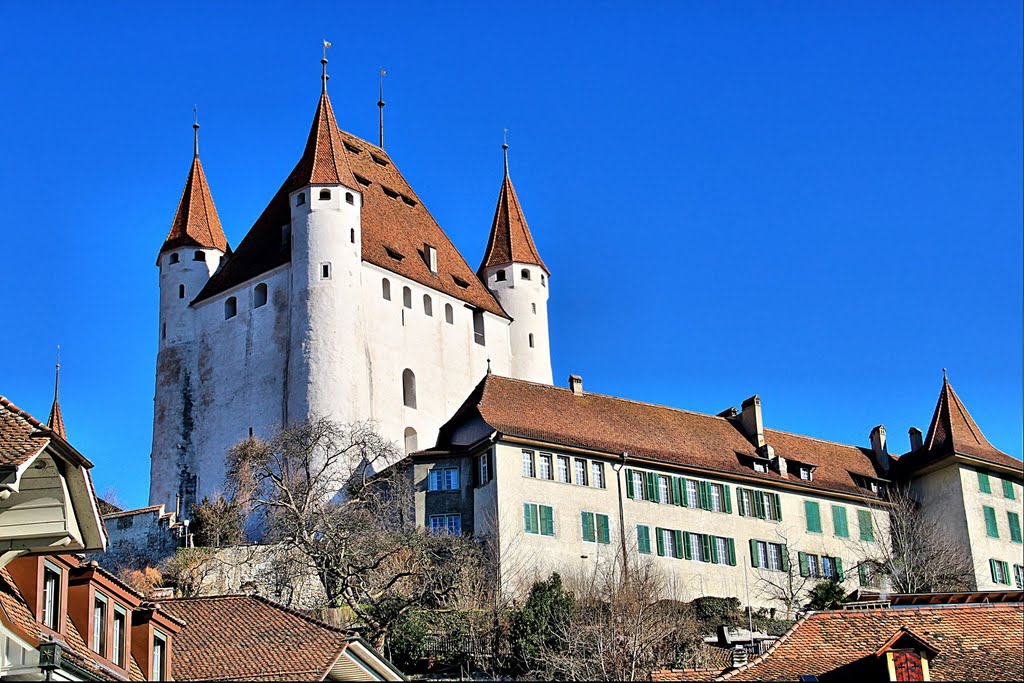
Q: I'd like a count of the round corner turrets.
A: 3